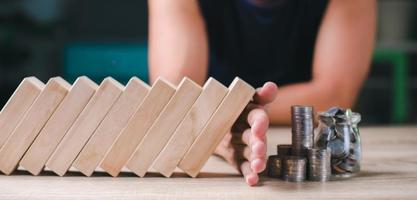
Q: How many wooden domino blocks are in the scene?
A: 9